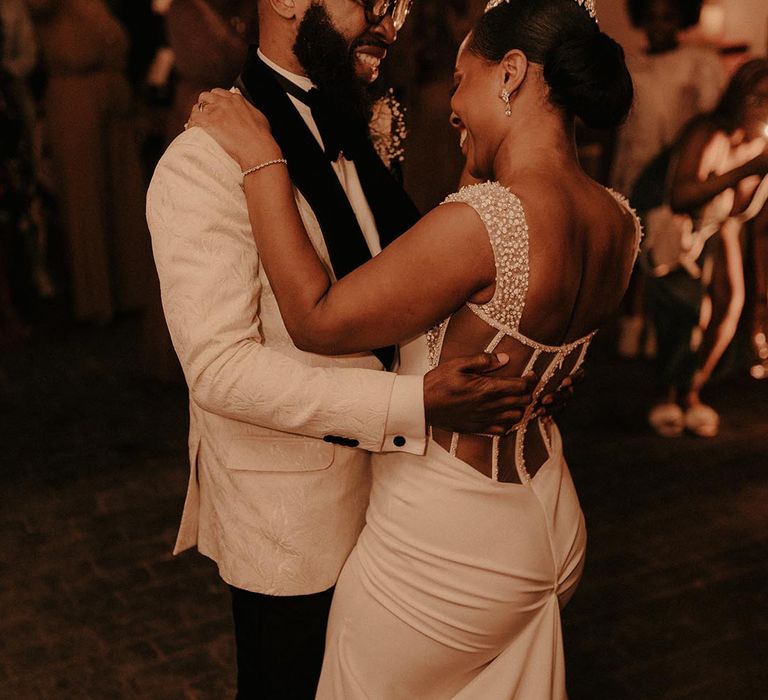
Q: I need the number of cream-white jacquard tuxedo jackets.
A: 1